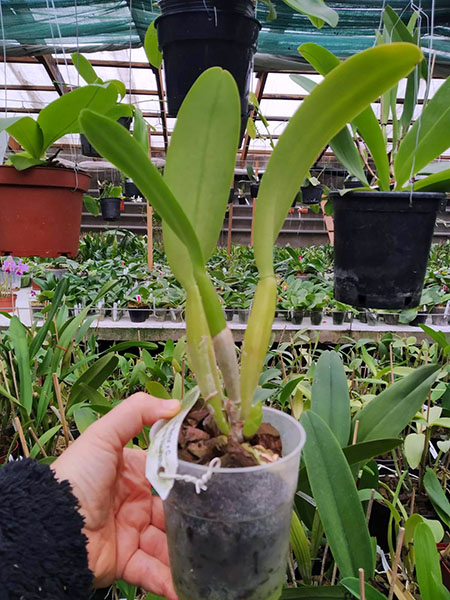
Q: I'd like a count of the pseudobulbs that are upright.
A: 3